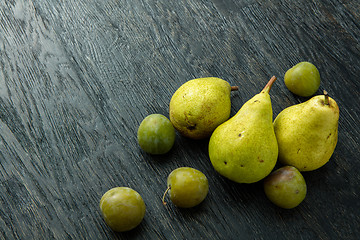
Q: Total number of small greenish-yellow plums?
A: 5